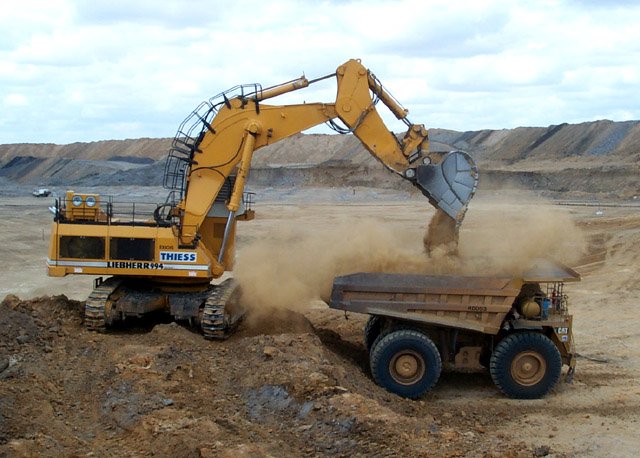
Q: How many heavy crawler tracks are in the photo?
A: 2